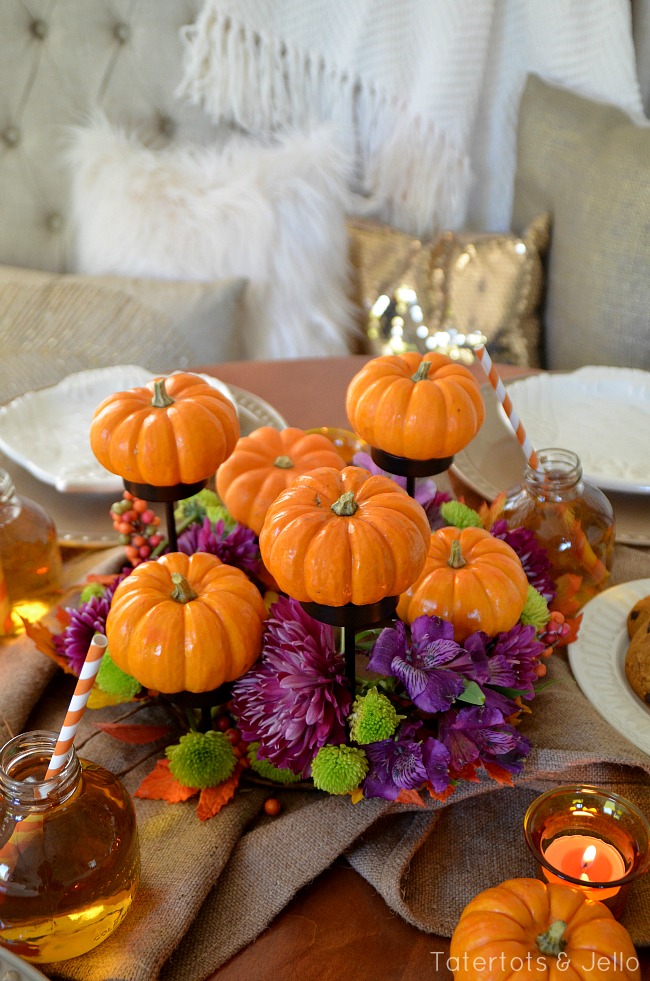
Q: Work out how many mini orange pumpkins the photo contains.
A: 7